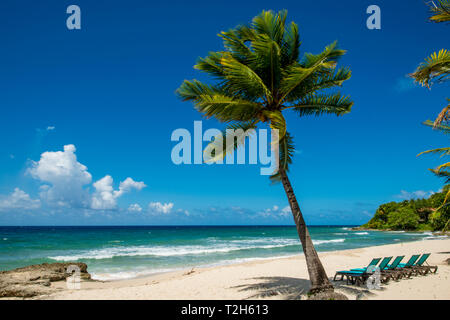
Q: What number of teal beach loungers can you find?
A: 5